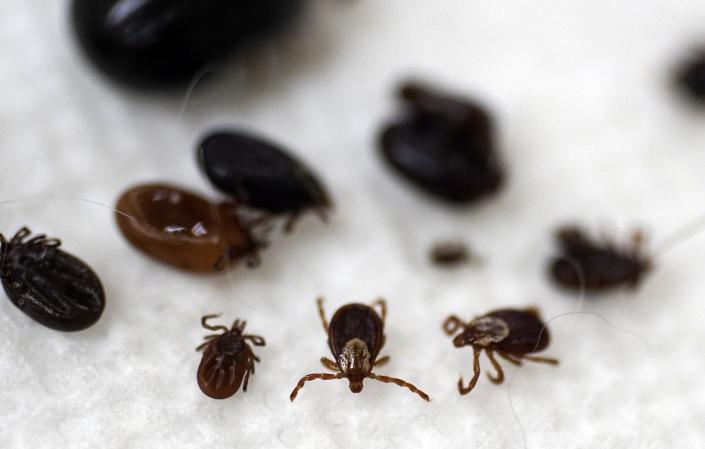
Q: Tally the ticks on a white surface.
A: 11